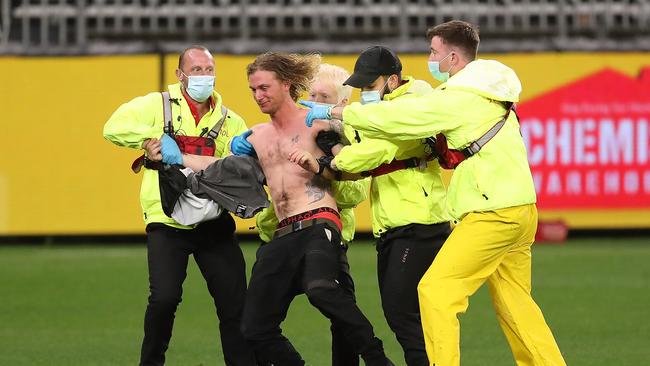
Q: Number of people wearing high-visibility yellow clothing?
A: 4